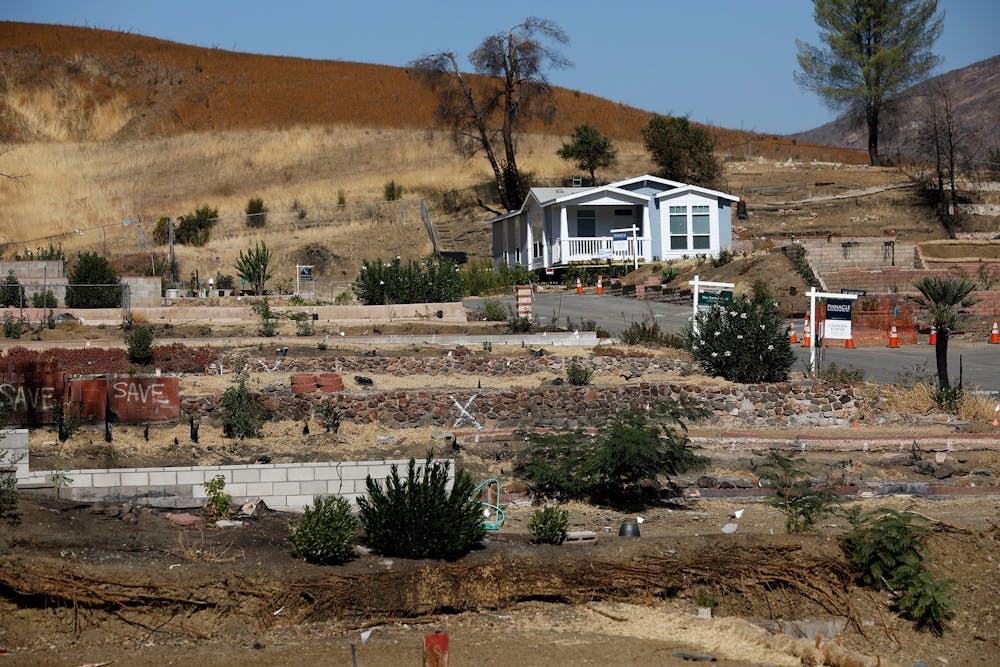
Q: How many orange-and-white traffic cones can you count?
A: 8